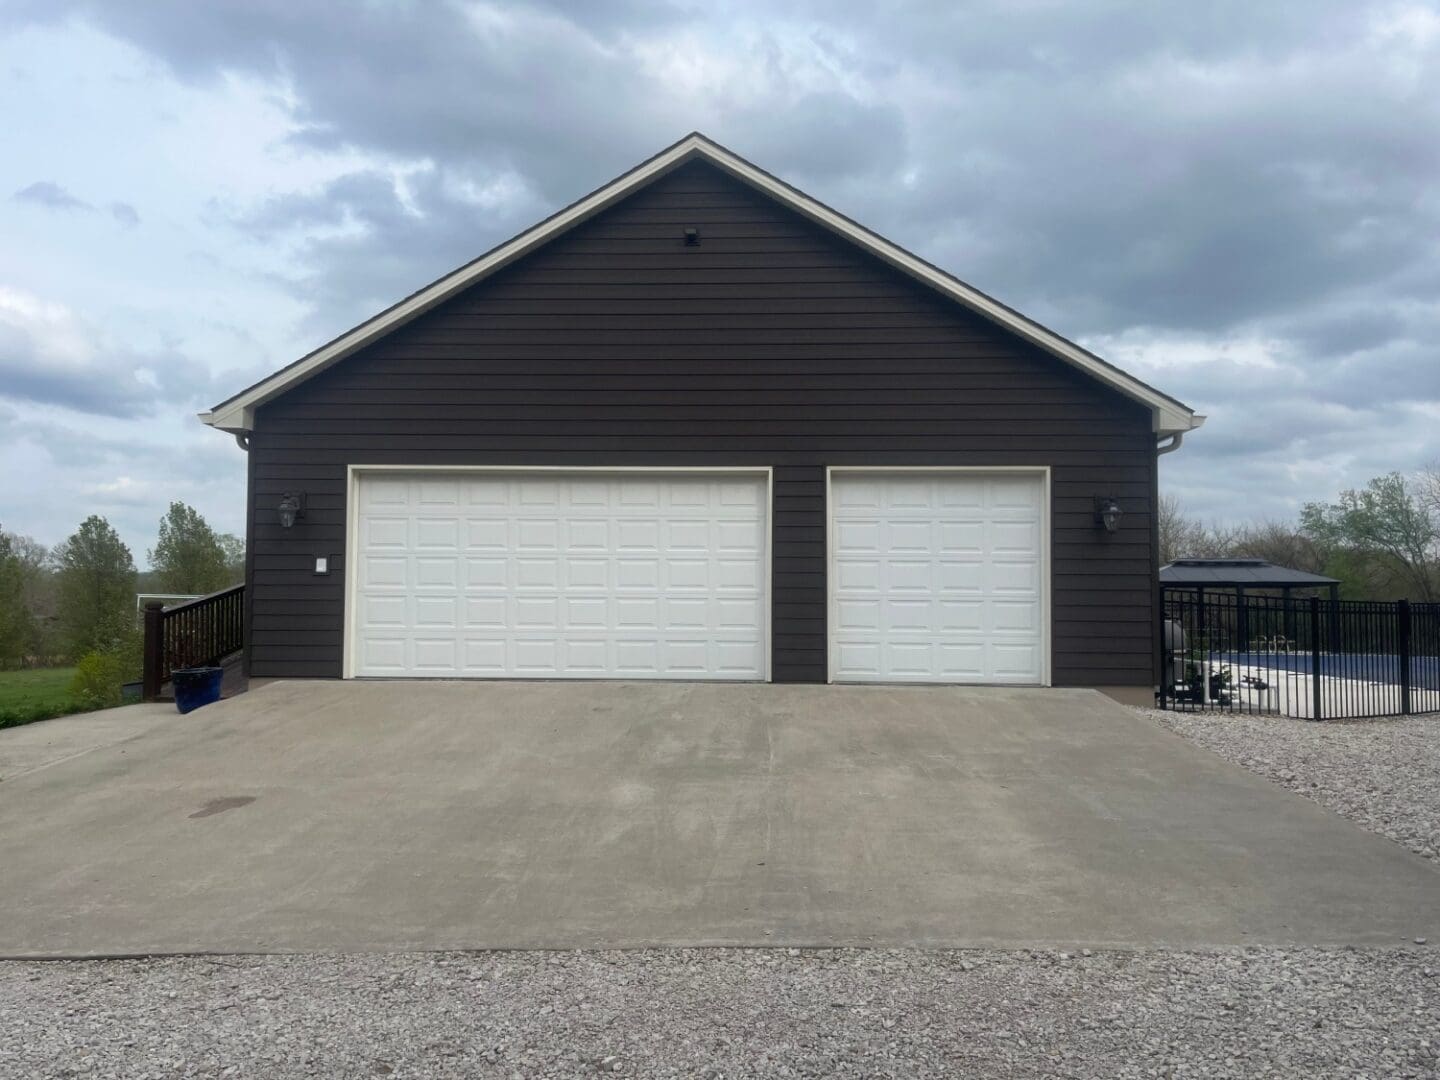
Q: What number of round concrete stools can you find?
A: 0